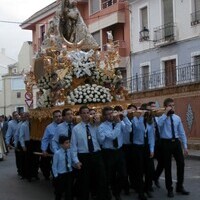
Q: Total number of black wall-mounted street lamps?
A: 1